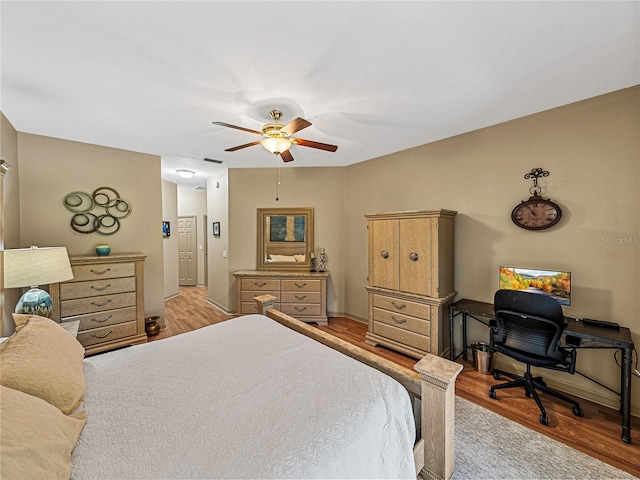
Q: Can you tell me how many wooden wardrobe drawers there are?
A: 3